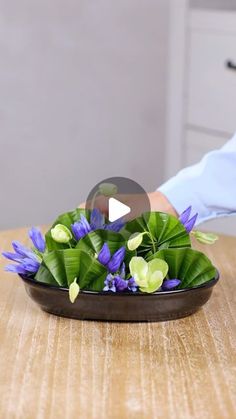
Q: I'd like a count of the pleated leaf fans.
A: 5